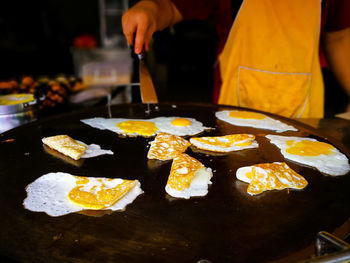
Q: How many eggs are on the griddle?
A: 10